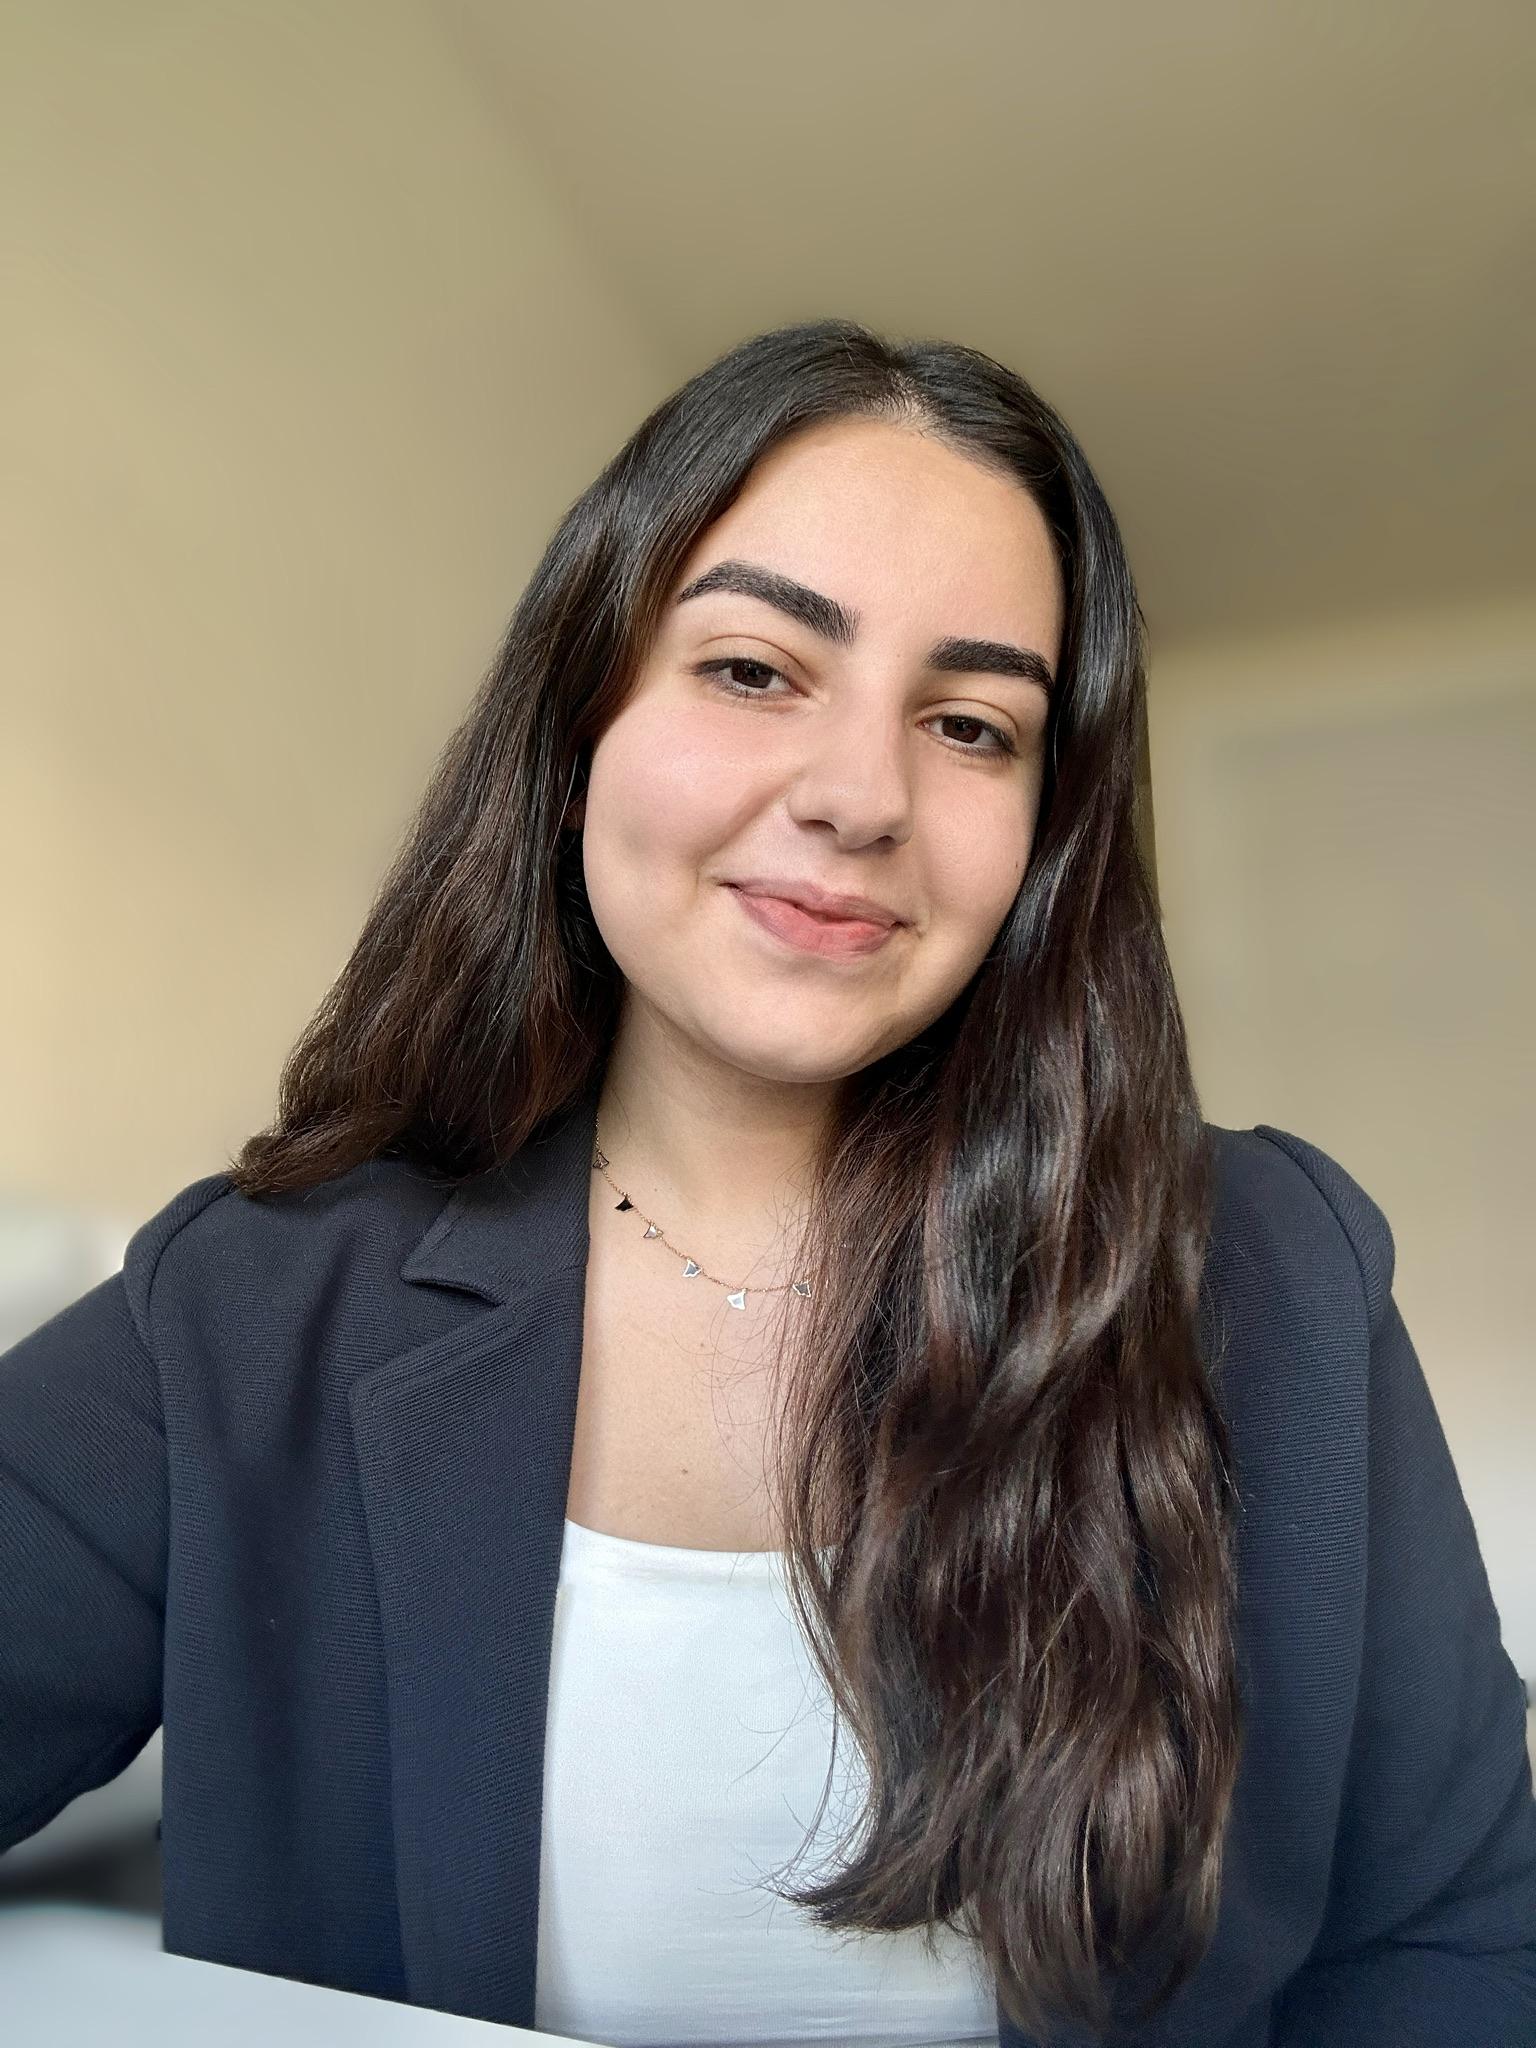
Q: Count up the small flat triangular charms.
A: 6